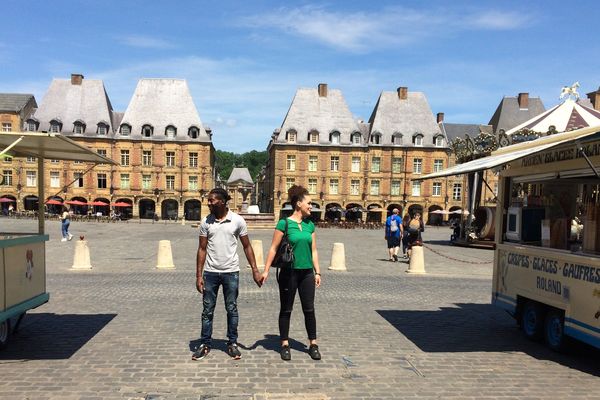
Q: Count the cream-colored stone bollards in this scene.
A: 5